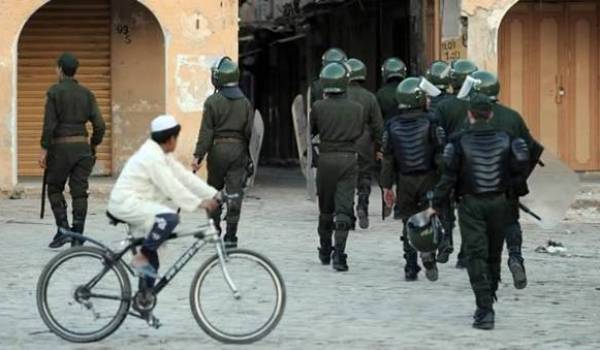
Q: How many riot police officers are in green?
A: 11